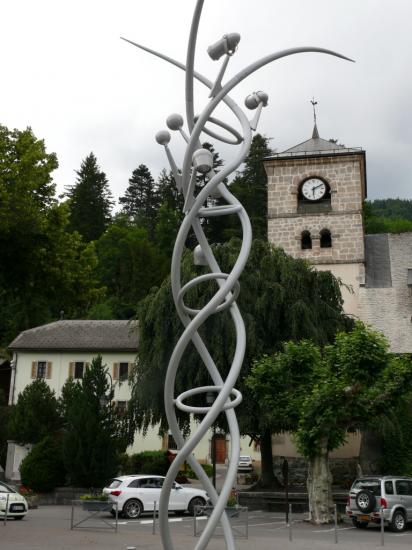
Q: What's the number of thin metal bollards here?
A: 5